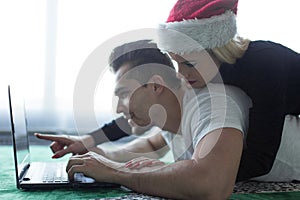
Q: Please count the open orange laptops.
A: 0